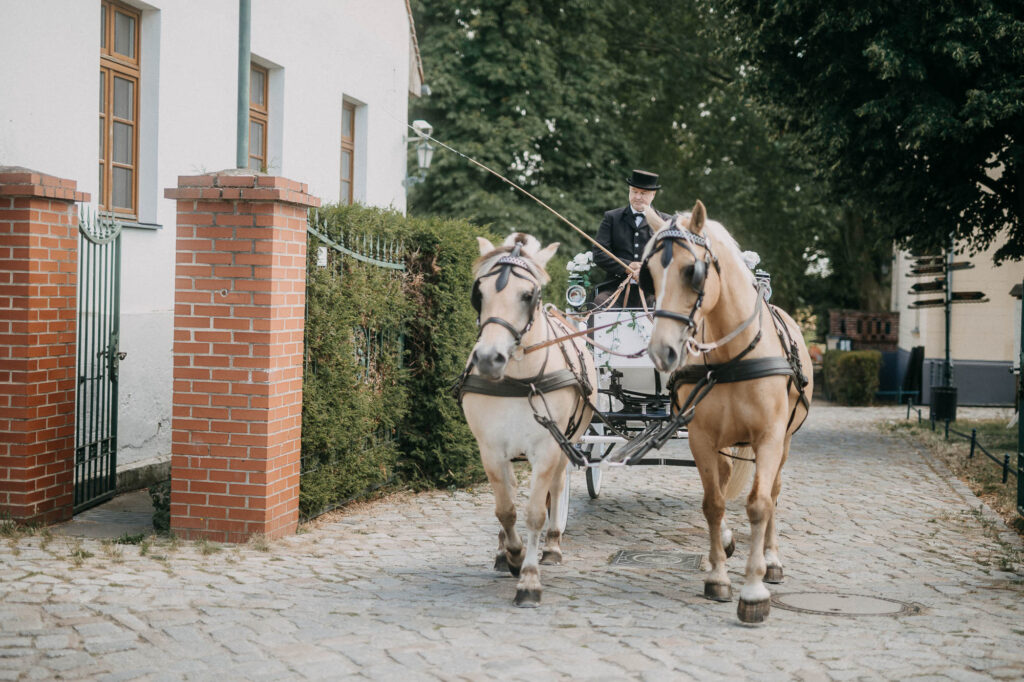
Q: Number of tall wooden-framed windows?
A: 3